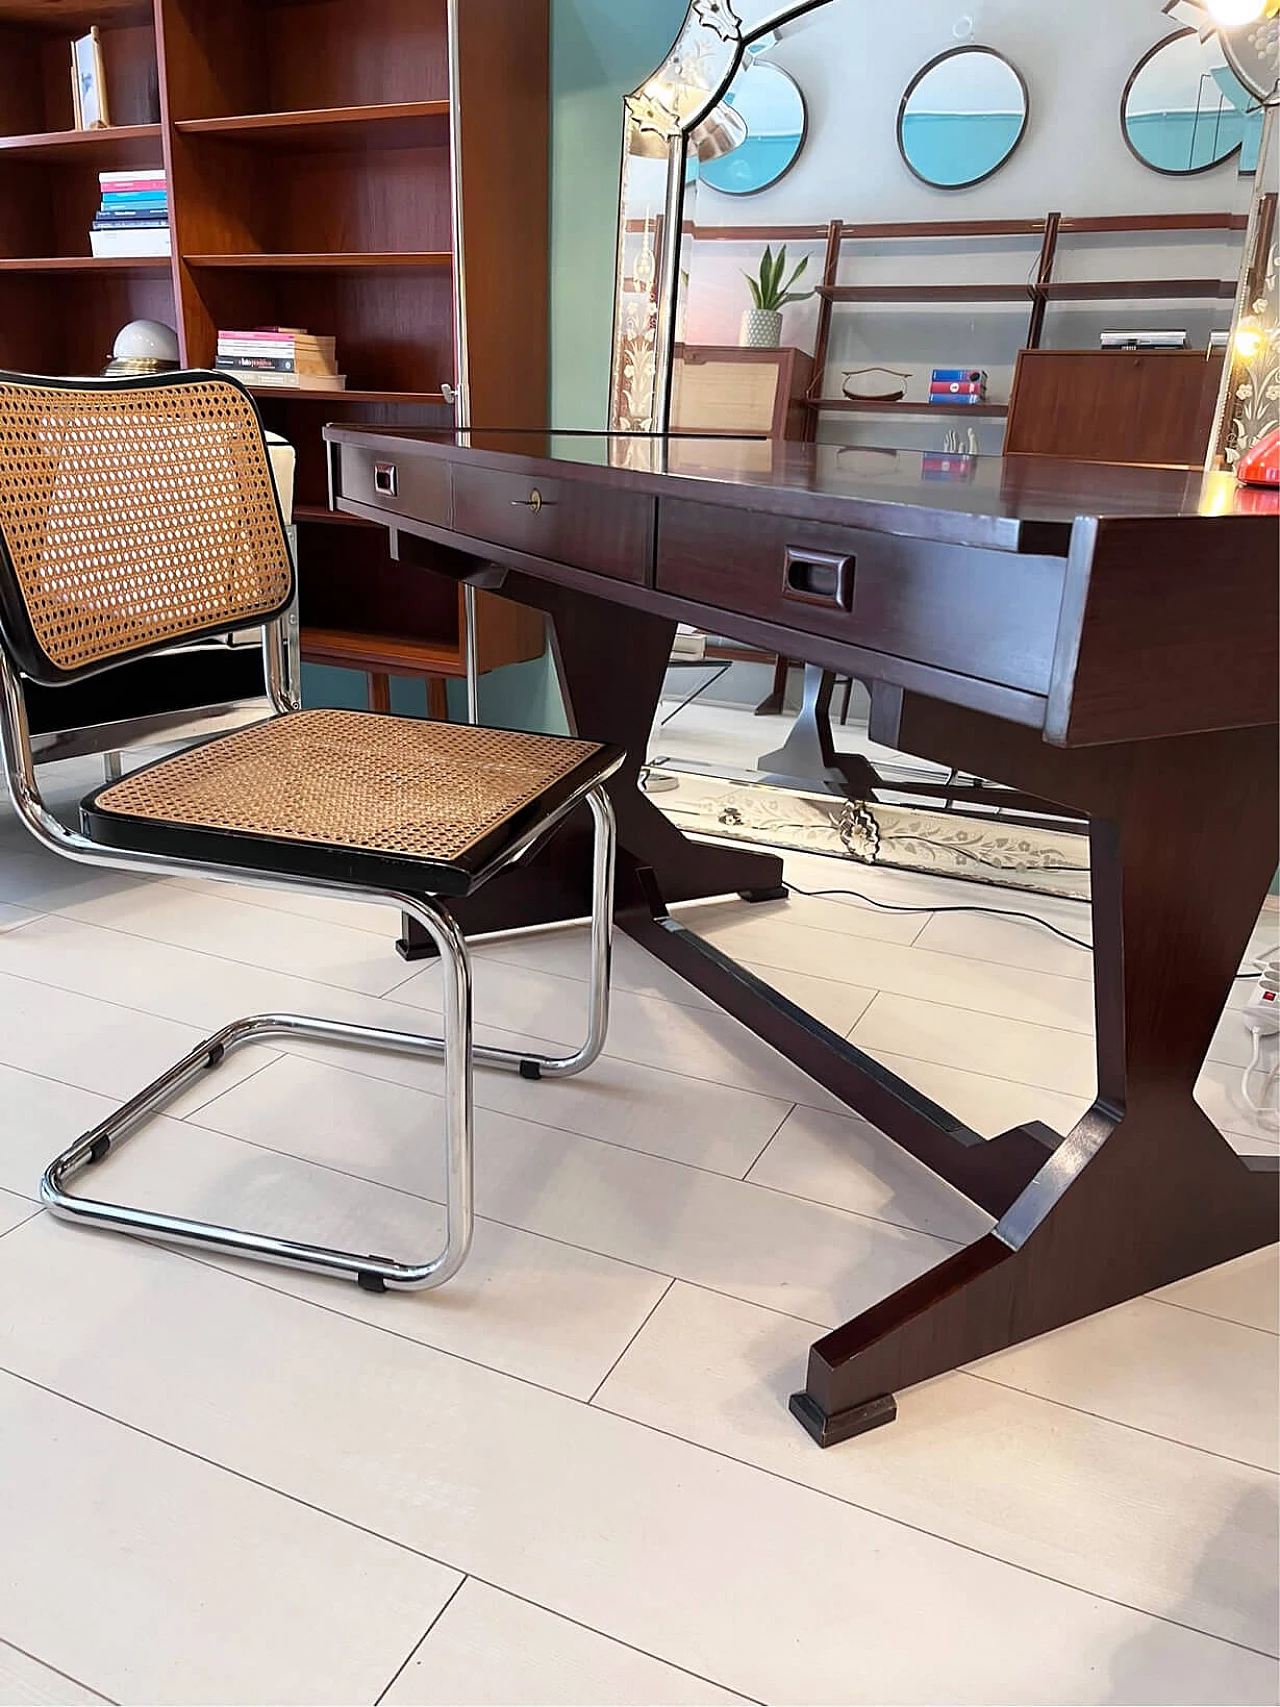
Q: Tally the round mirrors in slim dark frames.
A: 3